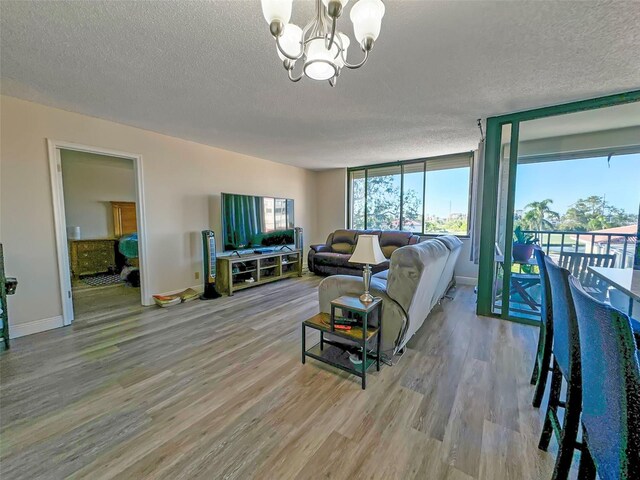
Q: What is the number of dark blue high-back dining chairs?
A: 3